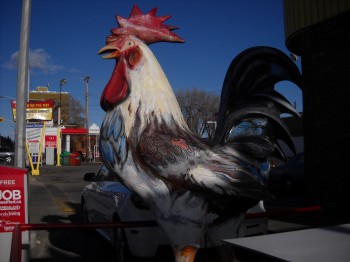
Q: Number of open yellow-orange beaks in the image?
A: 1